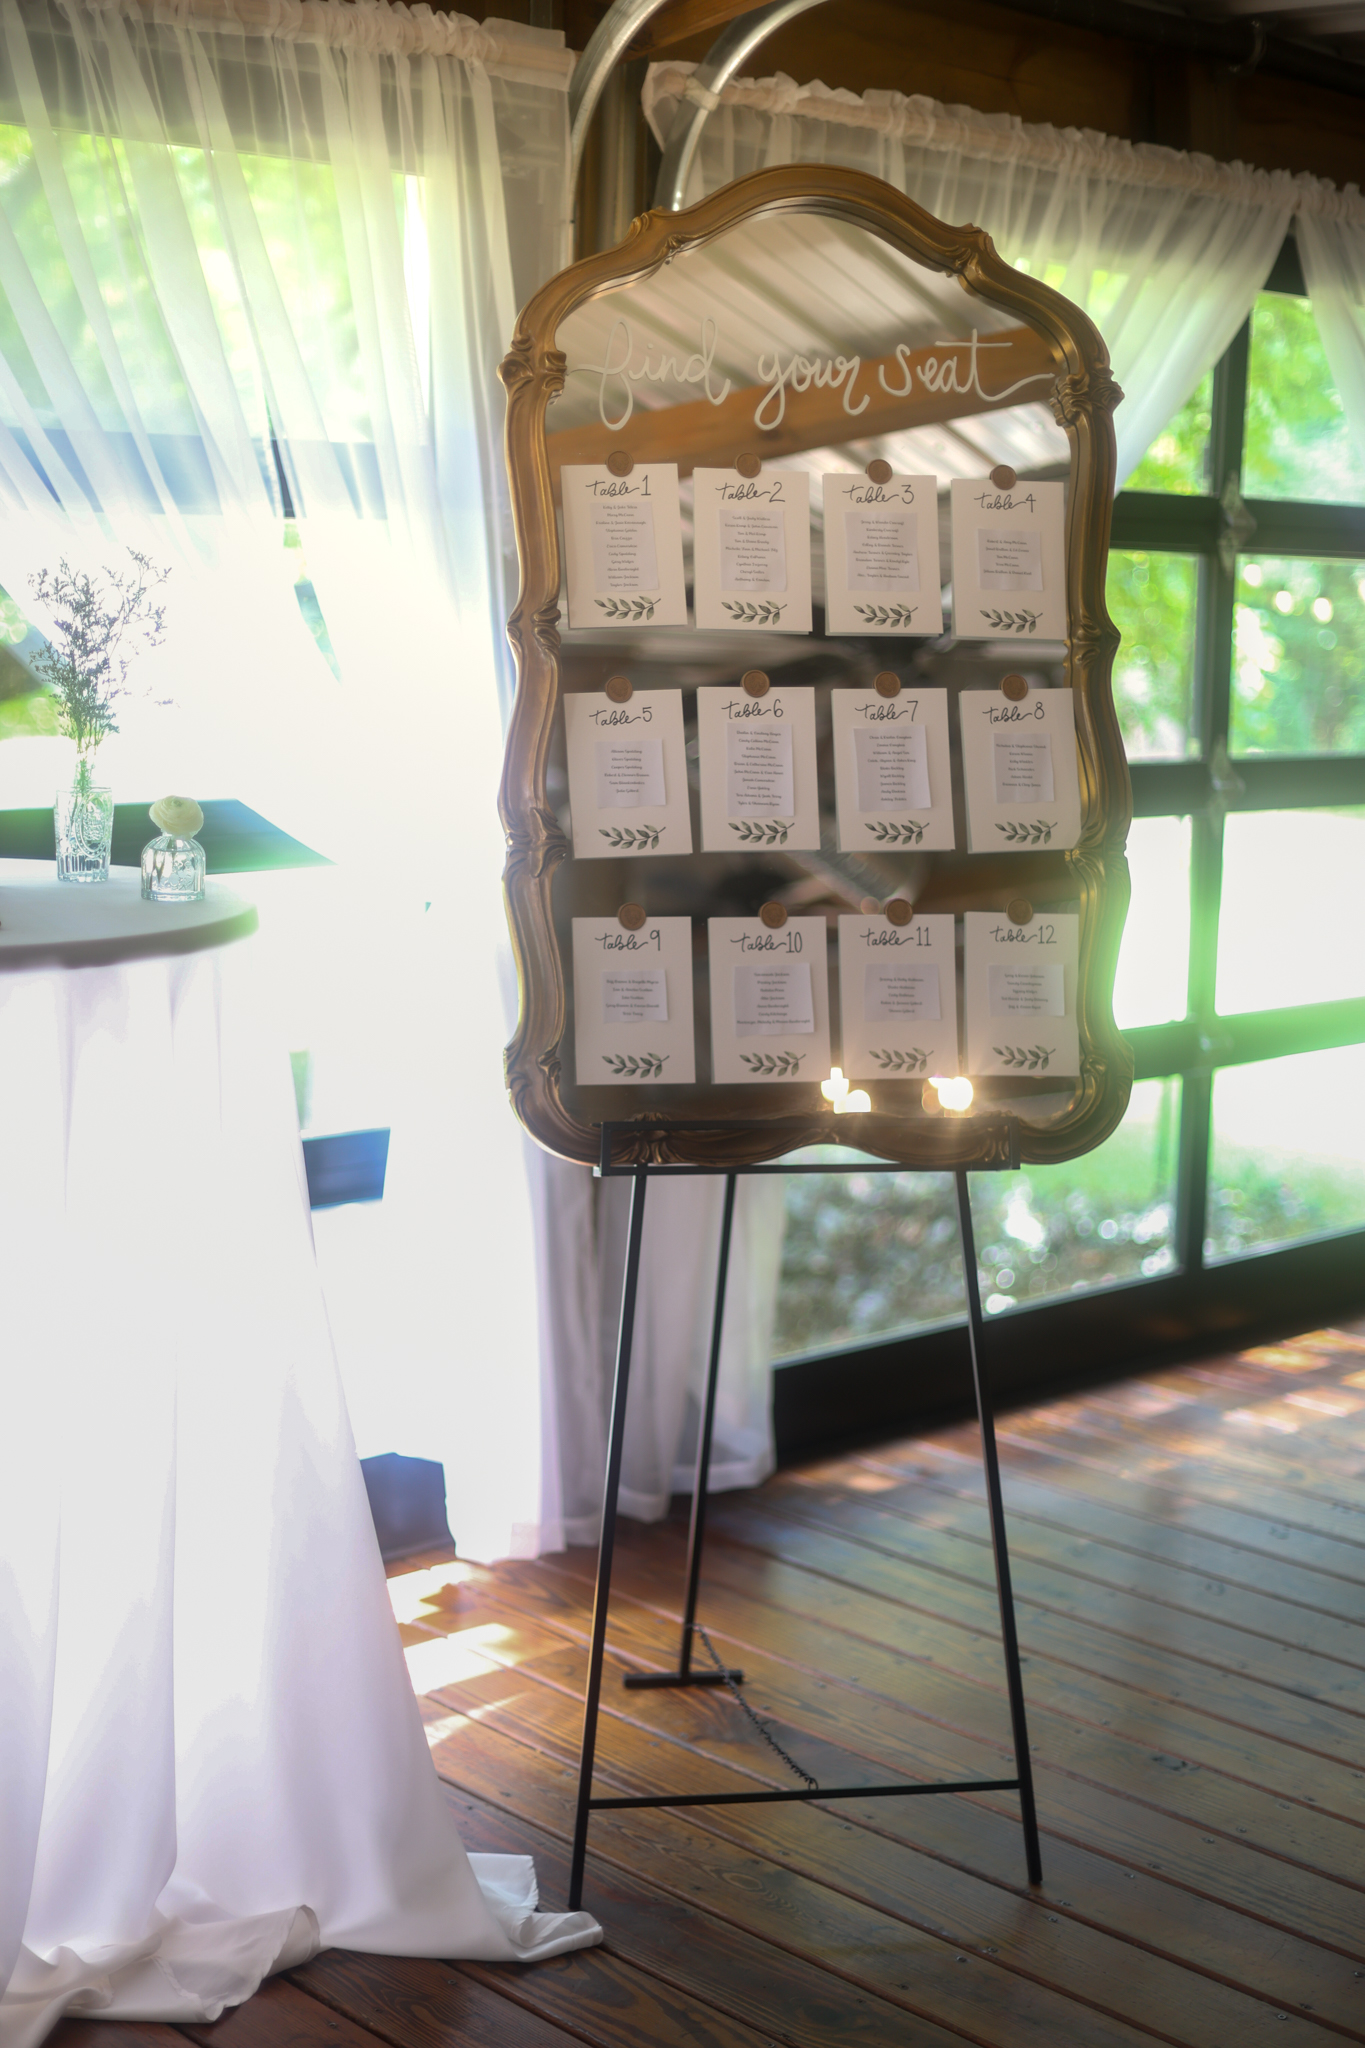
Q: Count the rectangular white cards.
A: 12